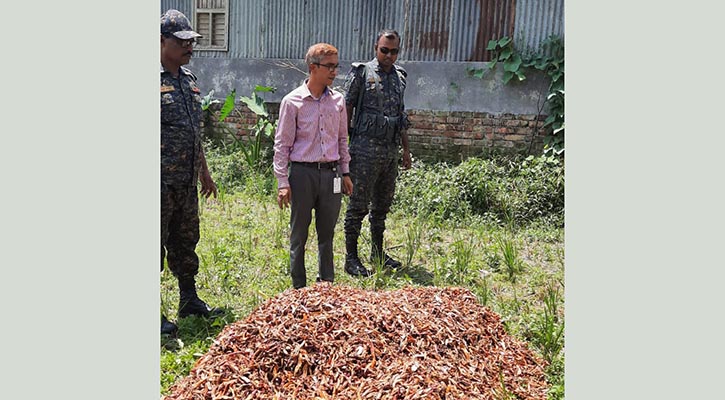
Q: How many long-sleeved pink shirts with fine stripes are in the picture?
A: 1